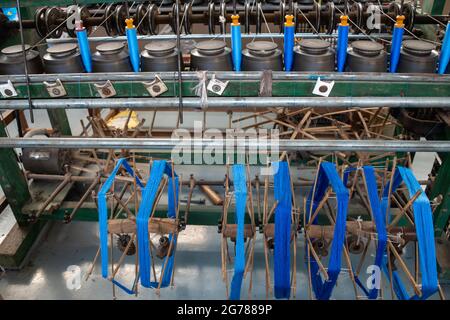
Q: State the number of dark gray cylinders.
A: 9